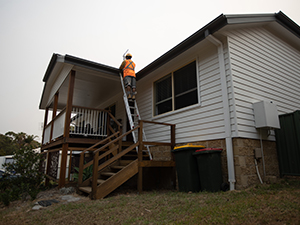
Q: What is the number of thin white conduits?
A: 2